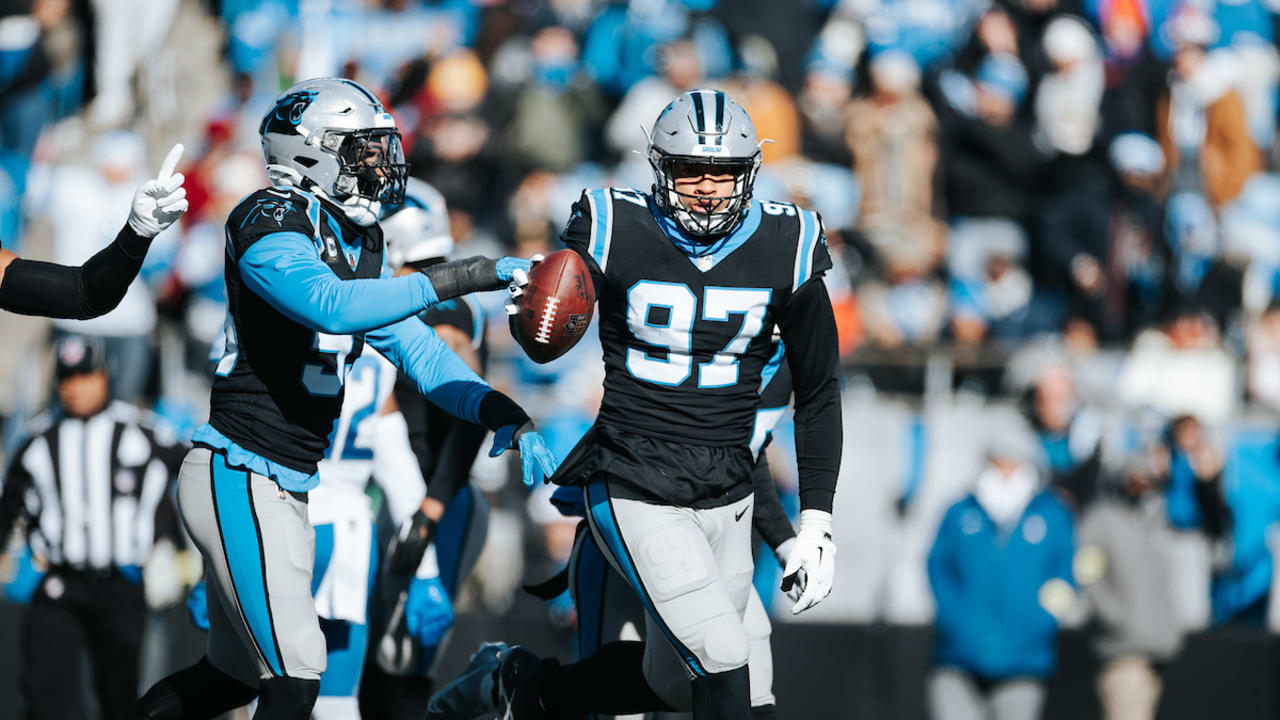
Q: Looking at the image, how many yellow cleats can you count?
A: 0